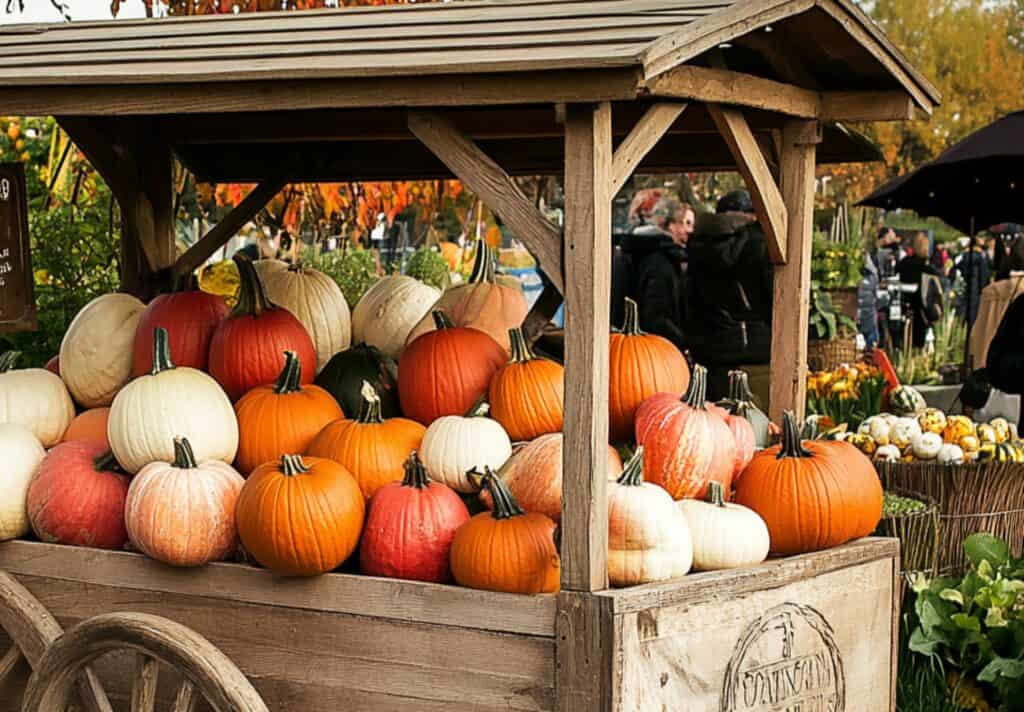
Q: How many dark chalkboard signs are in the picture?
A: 1